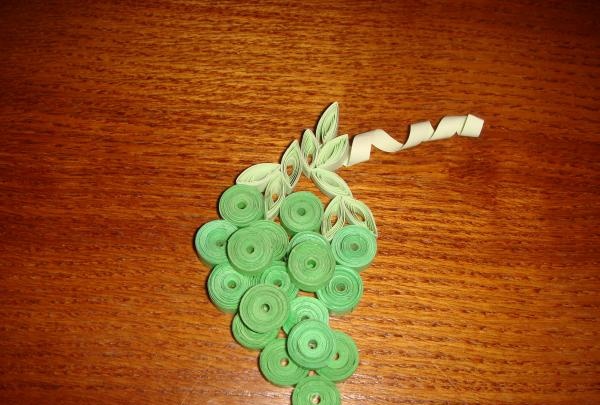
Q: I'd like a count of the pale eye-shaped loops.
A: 9